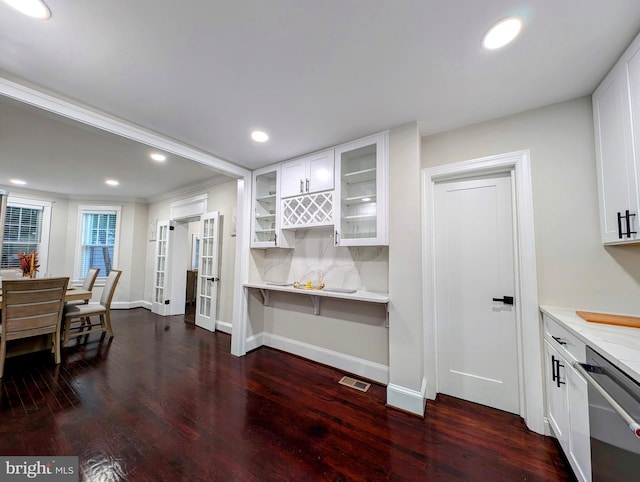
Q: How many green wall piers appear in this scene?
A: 0